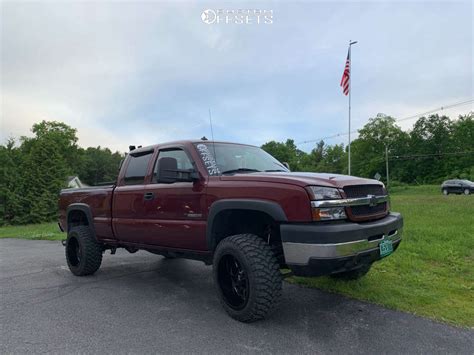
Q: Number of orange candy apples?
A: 0